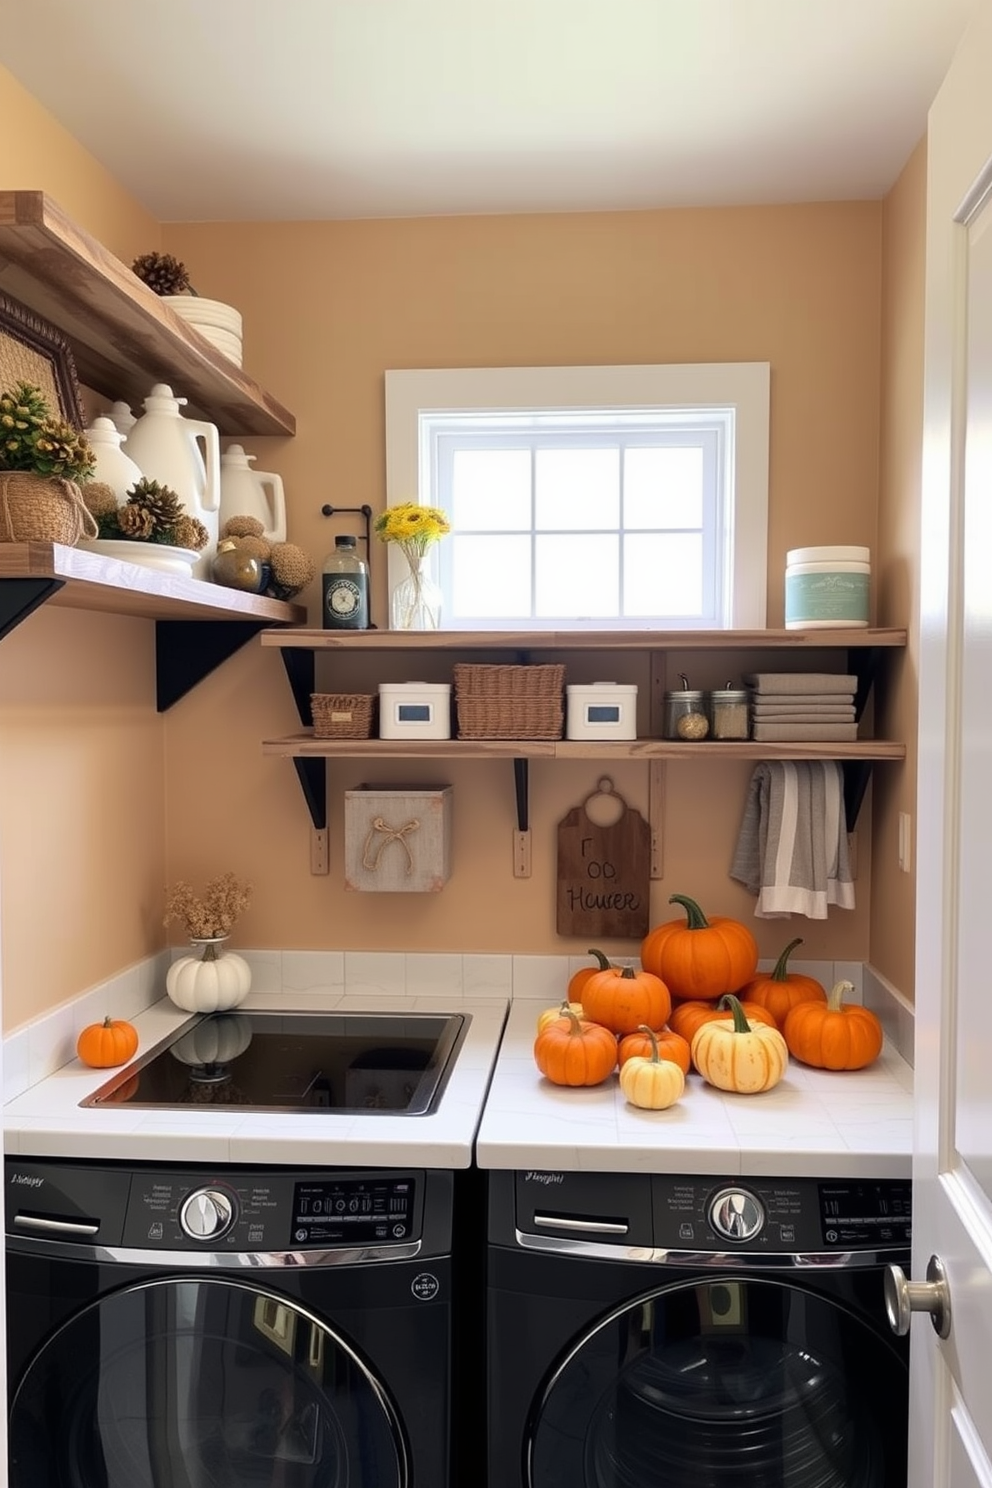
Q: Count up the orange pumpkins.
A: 9